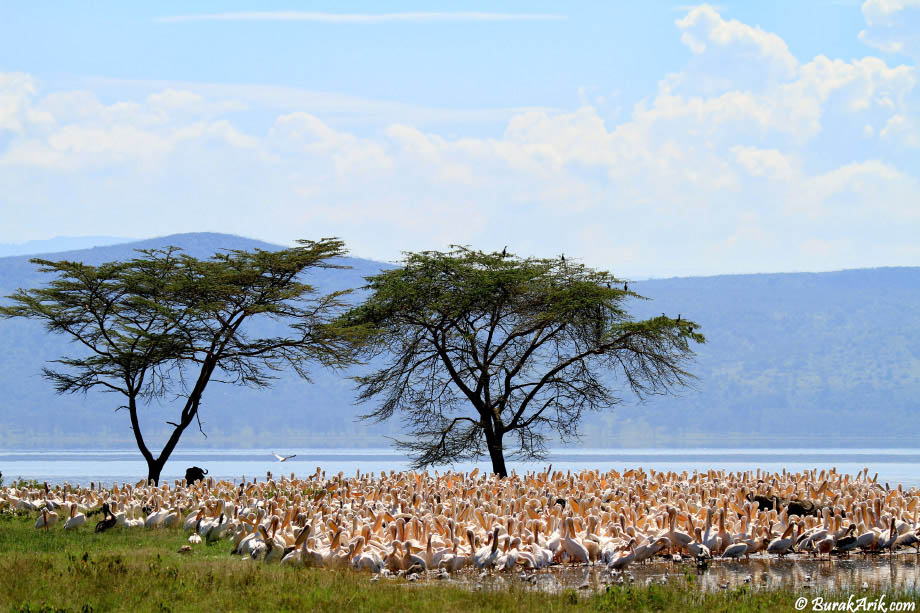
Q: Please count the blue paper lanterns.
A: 0